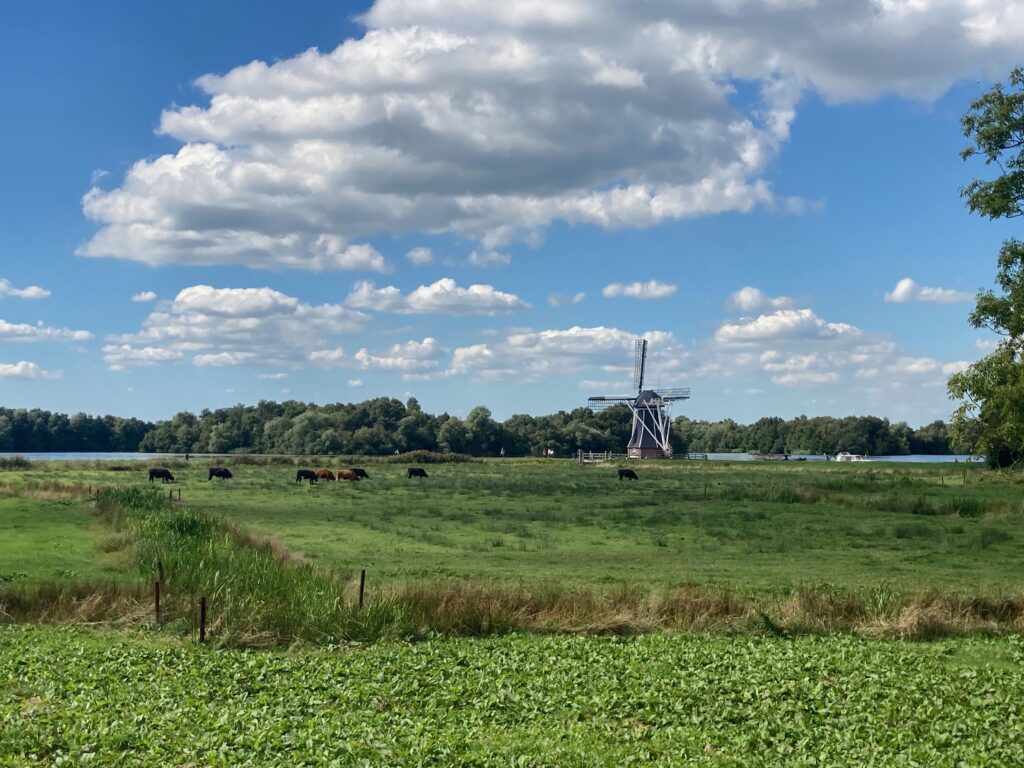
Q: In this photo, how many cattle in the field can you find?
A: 8